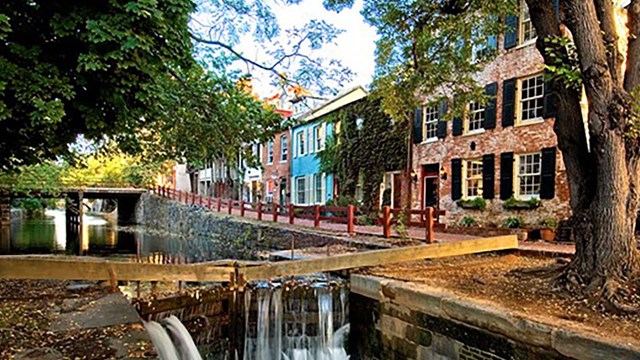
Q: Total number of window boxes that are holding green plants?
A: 2